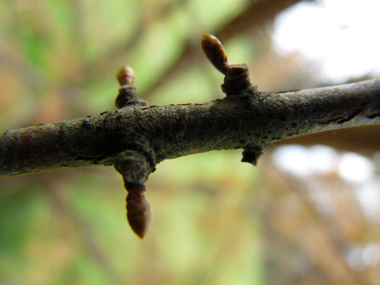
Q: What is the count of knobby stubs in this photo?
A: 4